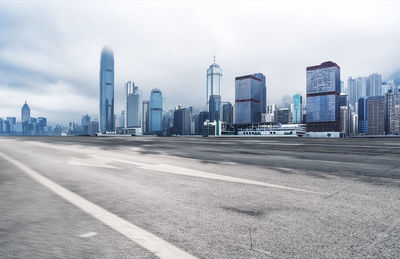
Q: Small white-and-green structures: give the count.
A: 1